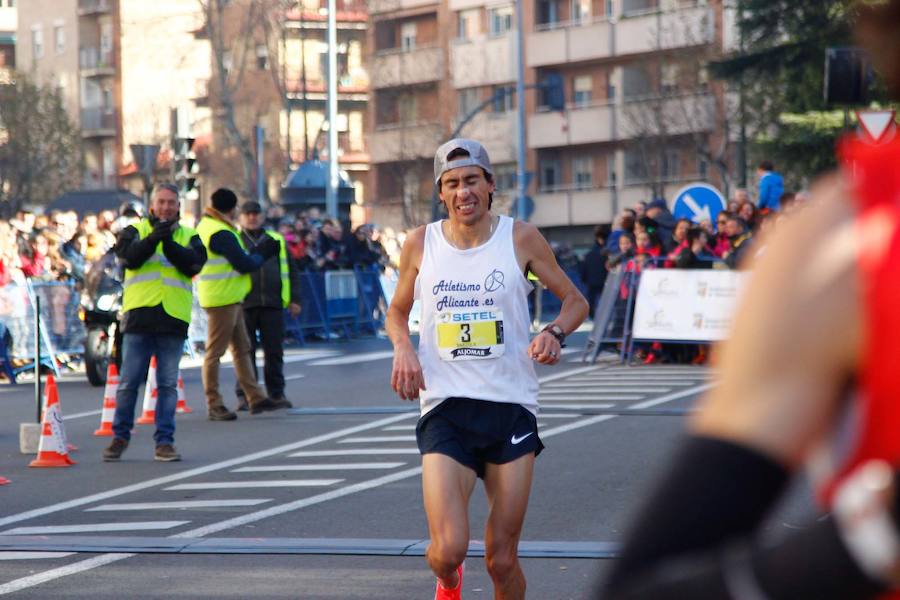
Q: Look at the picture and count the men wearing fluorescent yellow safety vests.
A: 3